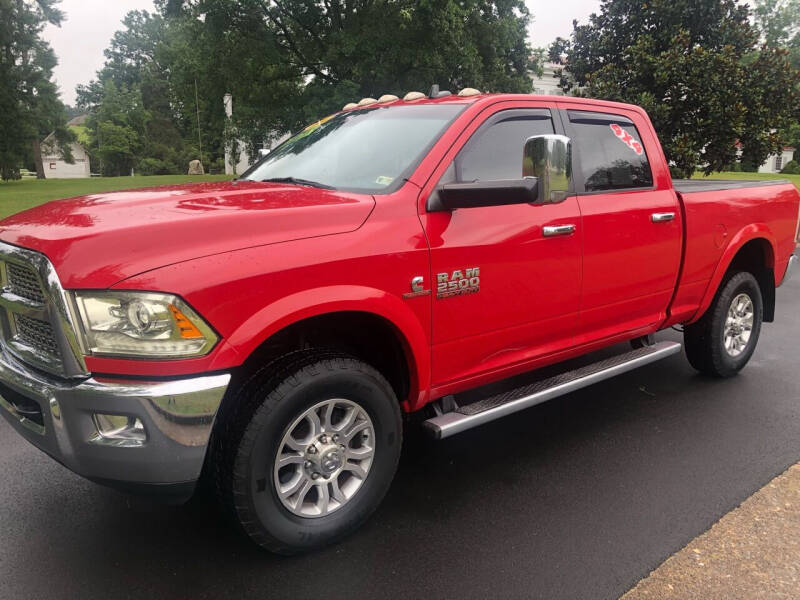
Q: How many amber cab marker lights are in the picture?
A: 5